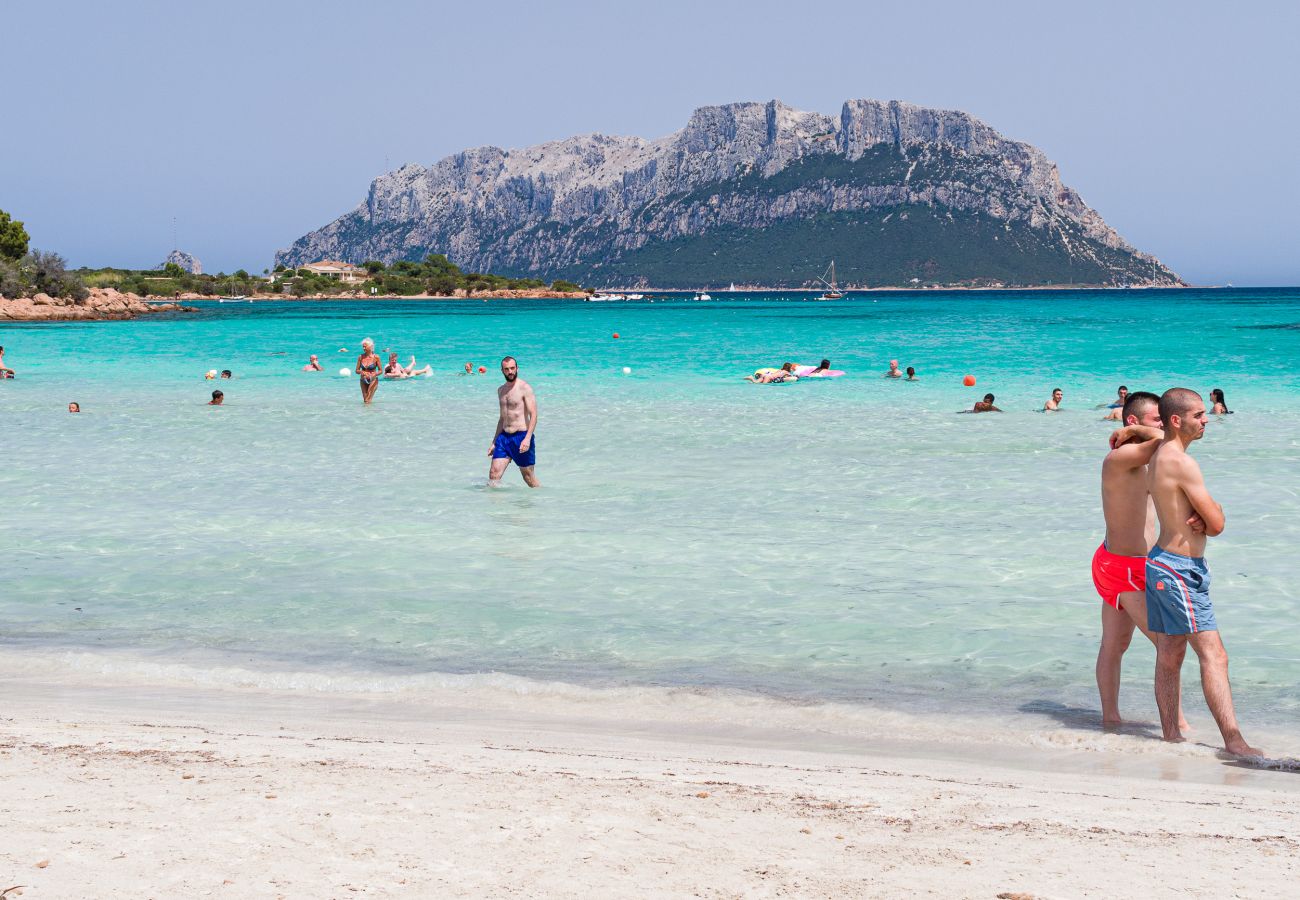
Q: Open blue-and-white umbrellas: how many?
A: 0